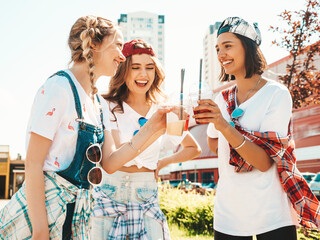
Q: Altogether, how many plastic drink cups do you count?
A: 3